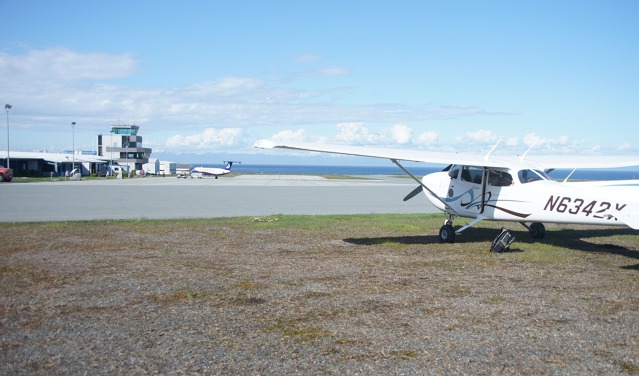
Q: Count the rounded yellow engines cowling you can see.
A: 0